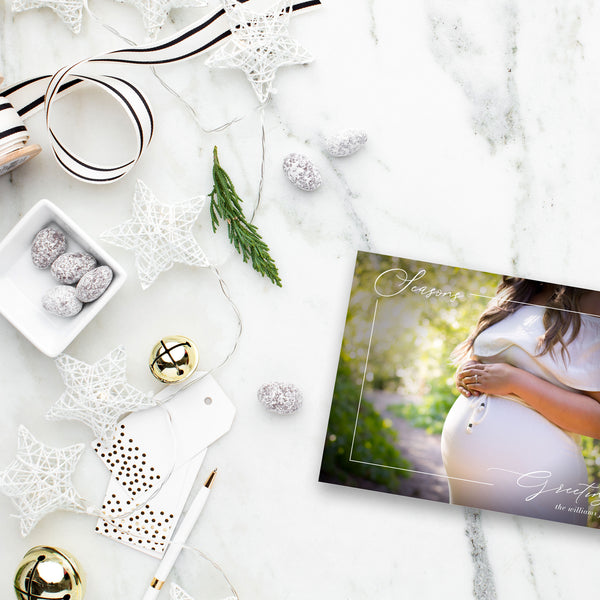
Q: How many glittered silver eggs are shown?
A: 7